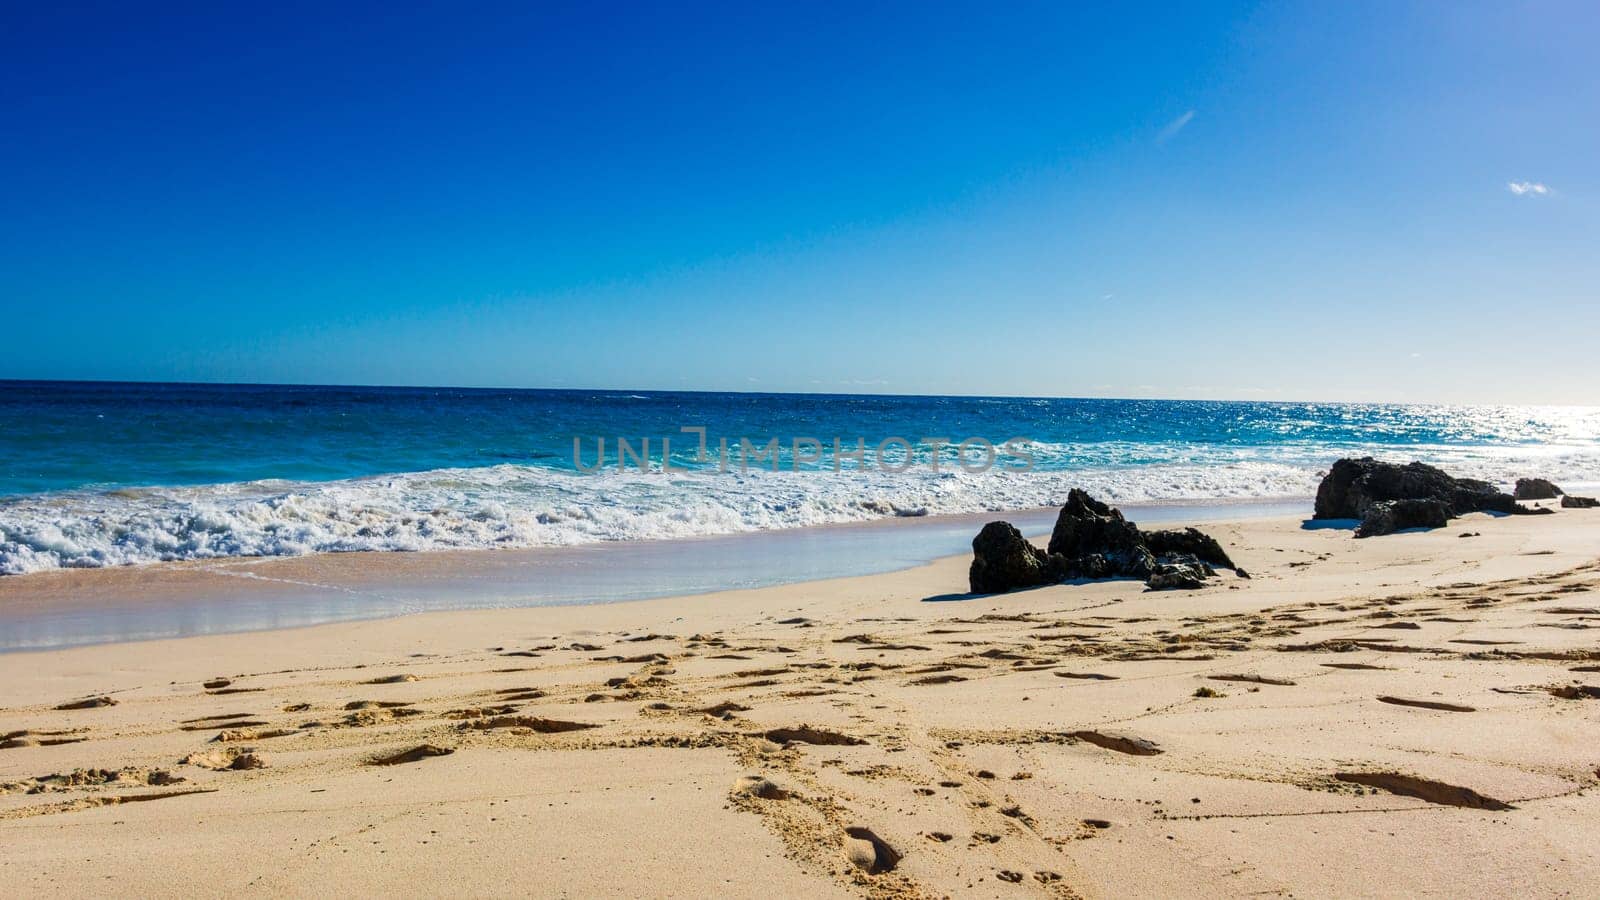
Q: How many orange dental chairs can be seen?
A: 0